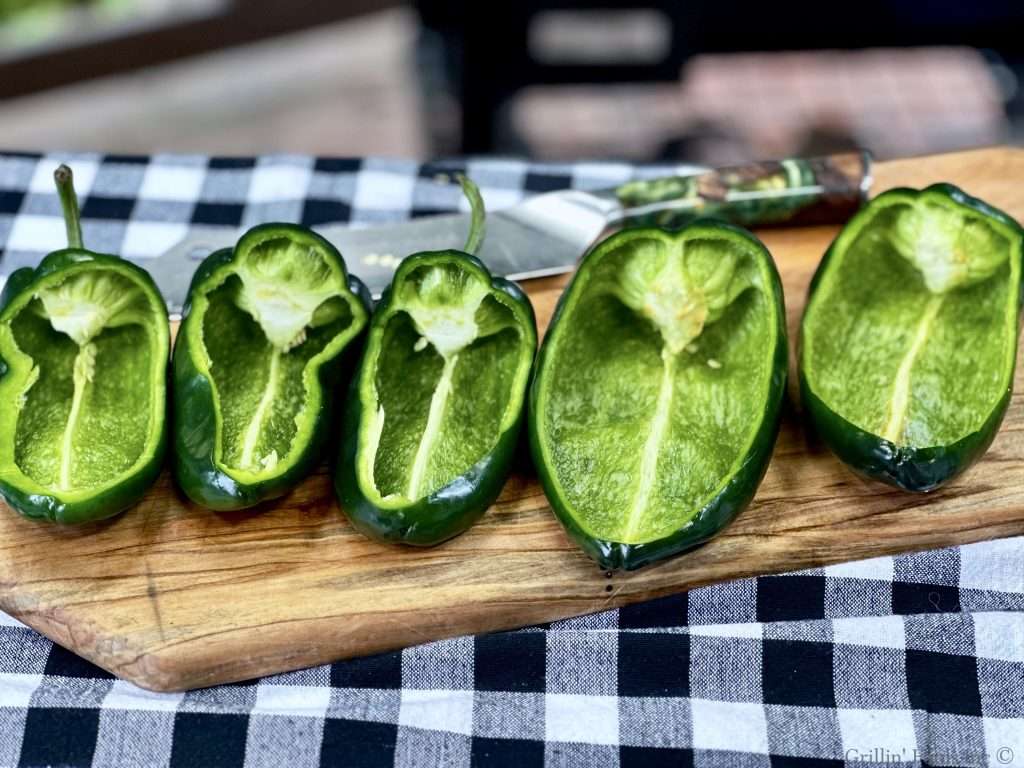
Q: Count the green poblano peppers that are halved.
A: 5